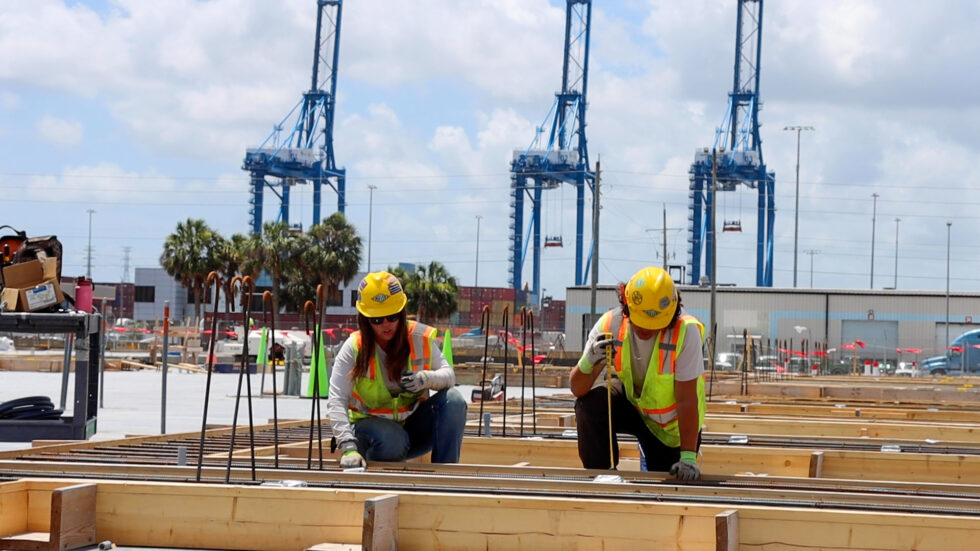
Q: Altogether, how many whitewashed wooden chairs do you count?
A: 0